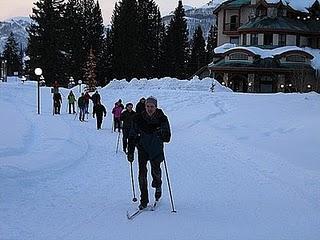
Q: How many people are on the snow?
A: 11